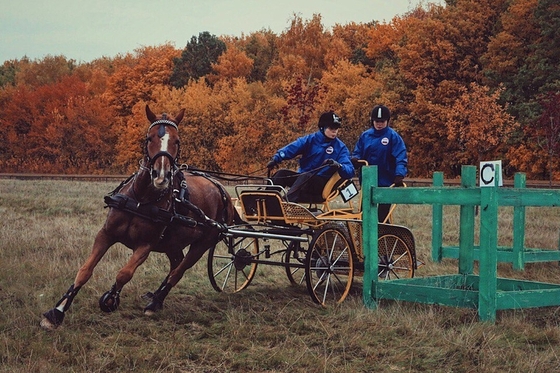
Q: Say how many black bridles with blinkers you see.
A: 1